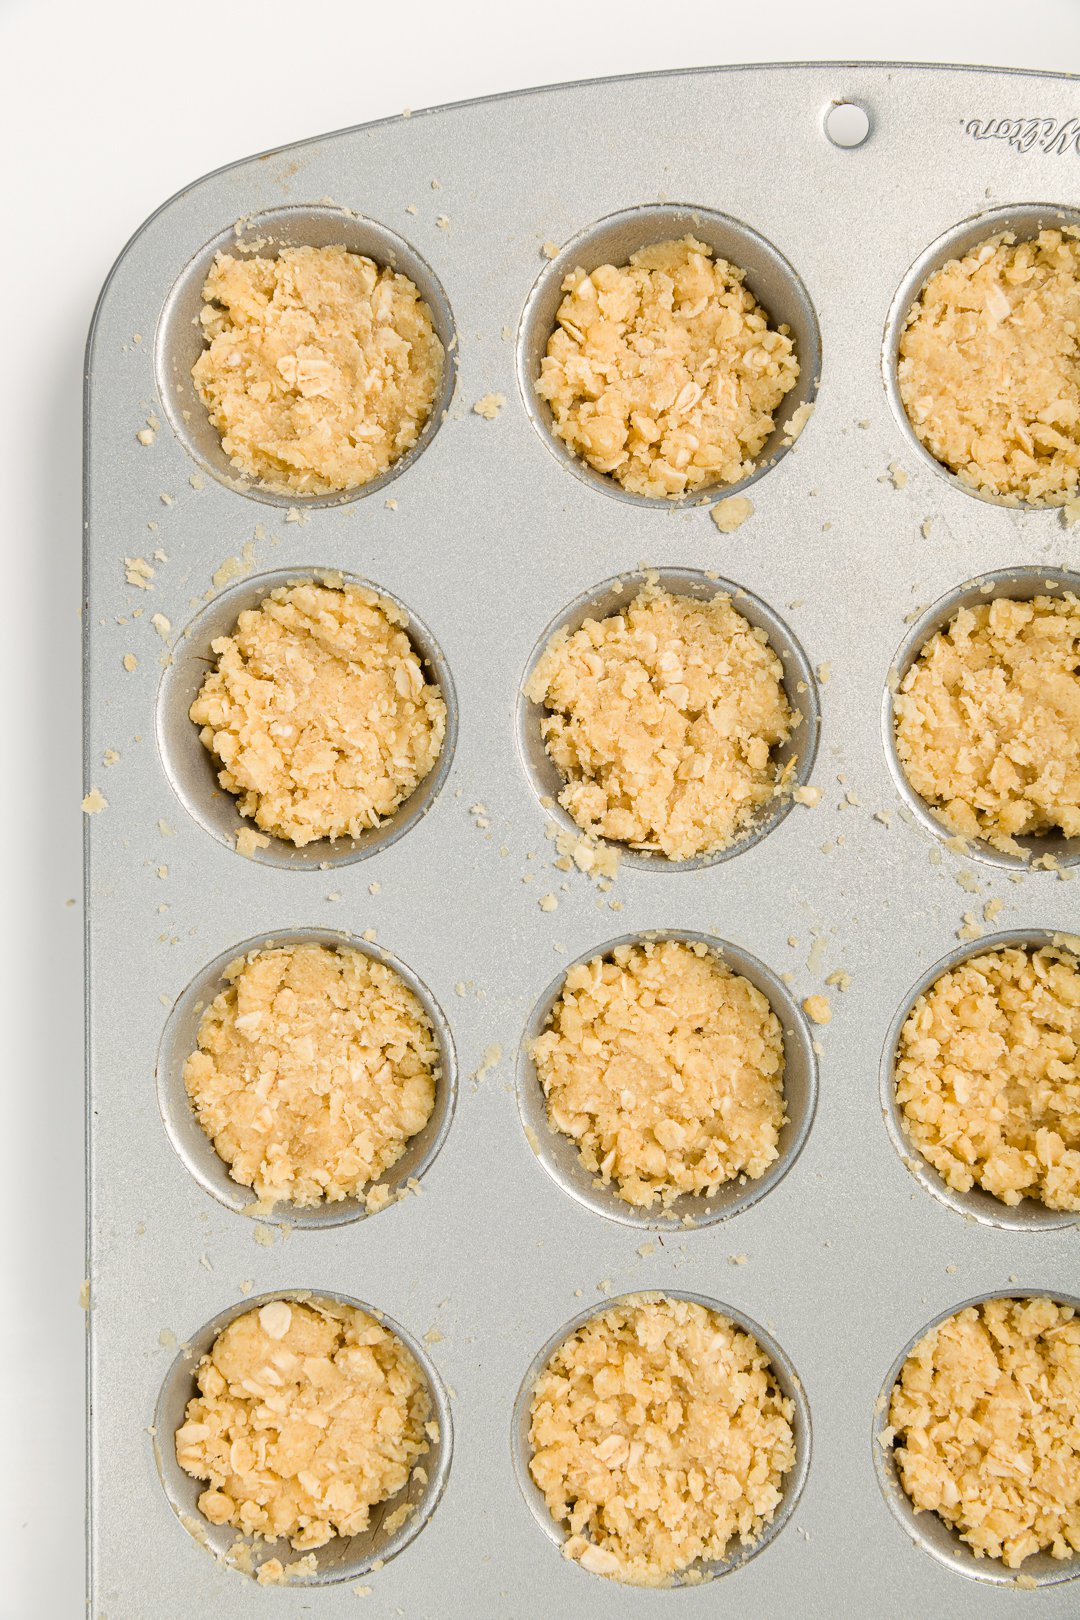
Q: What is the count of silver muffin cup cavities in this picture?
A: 12